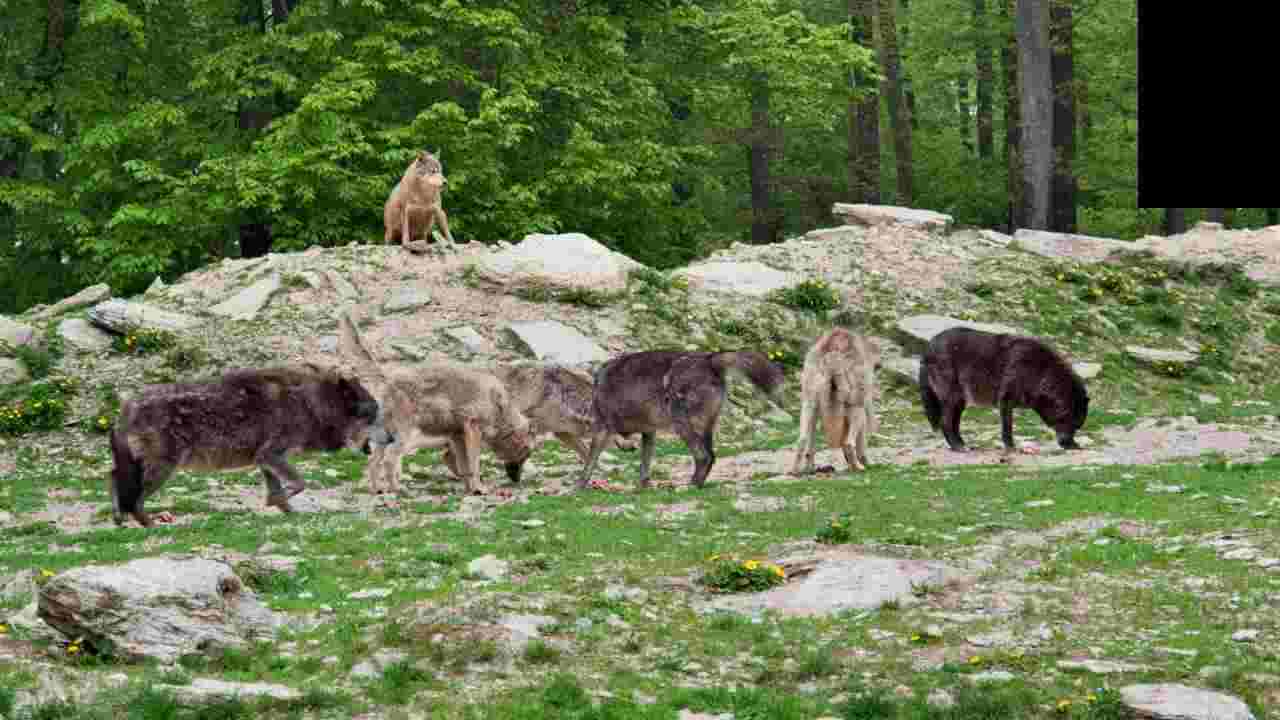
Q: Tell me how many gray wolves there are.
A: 7